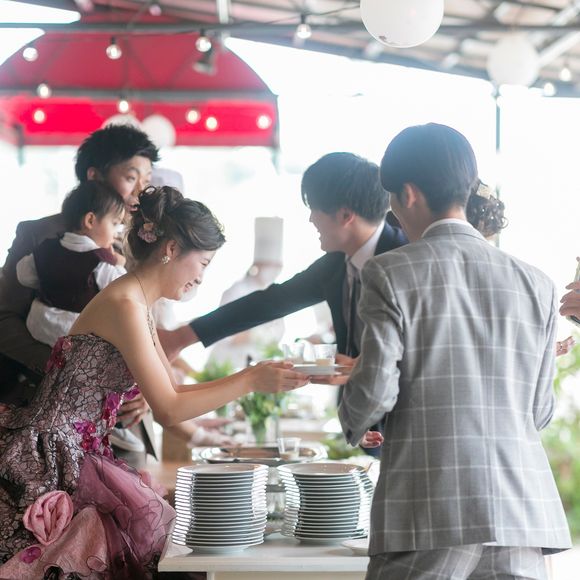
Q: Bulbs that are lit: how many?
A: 12